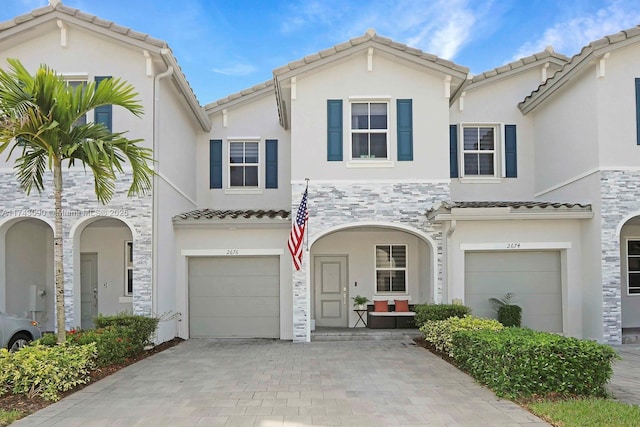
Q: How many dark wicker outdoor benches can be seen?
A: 1